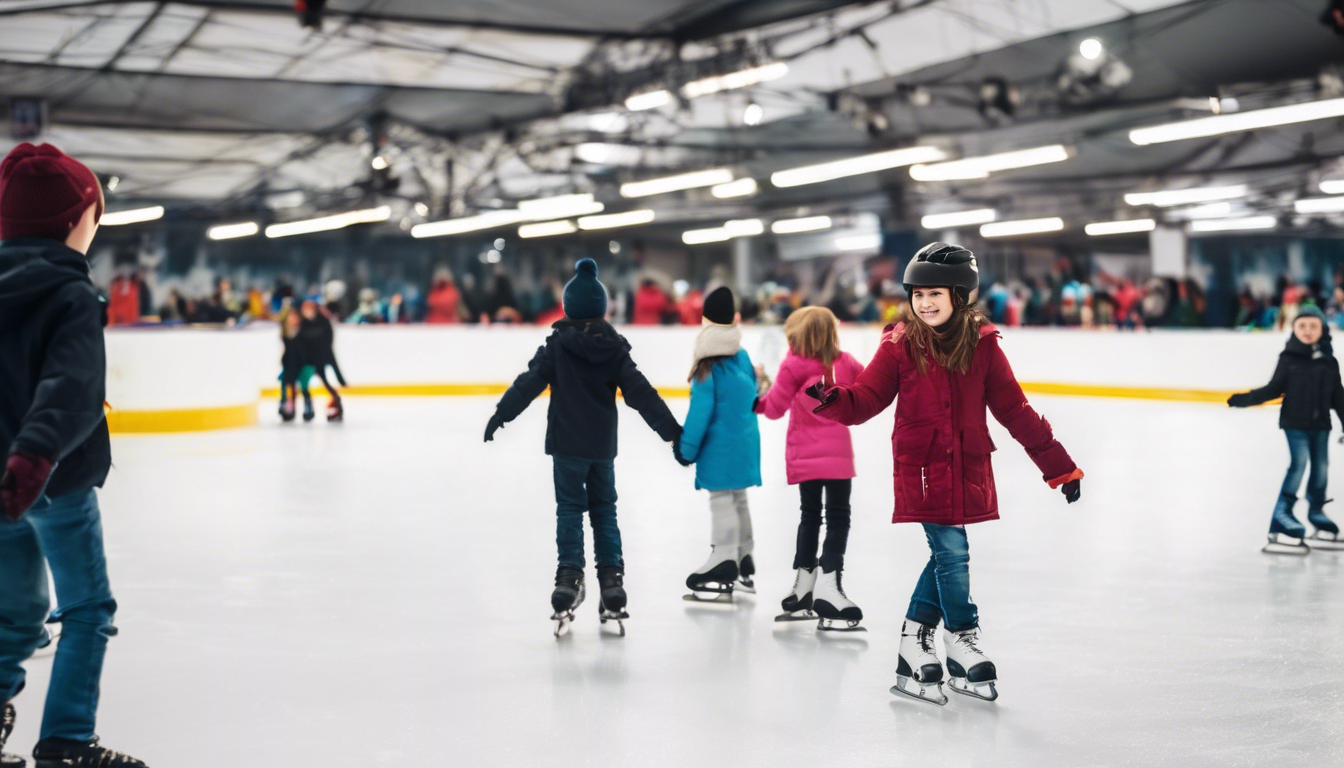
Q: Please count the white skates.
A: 6